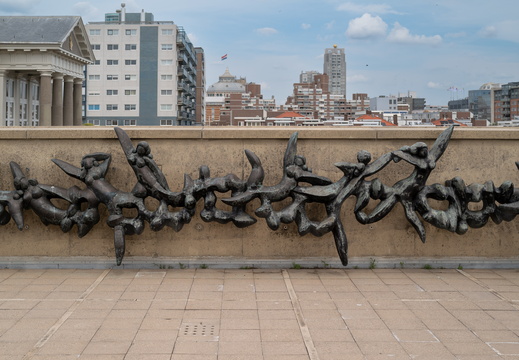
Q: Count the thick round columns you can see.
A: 4